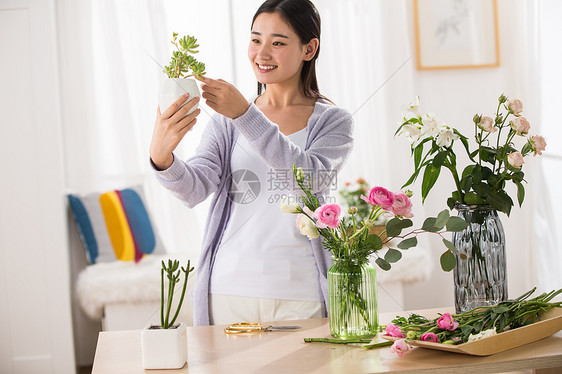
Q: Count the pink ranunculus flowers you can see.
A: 7